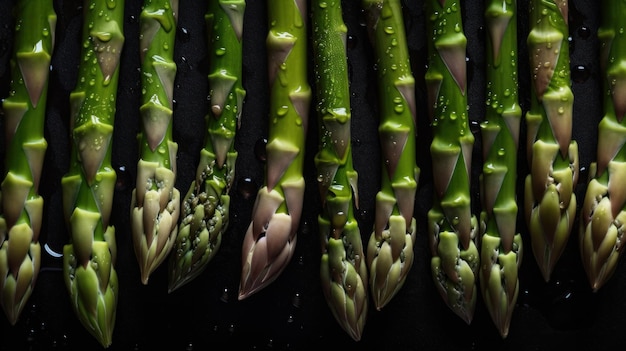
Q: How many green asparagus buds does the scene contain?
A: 11